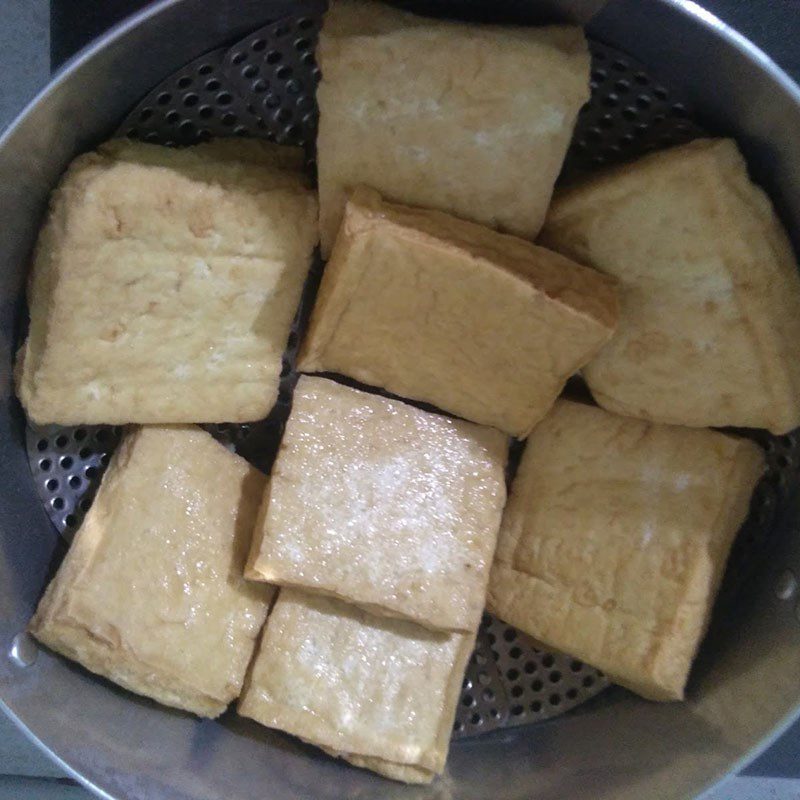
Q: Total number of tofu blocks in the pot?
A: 8